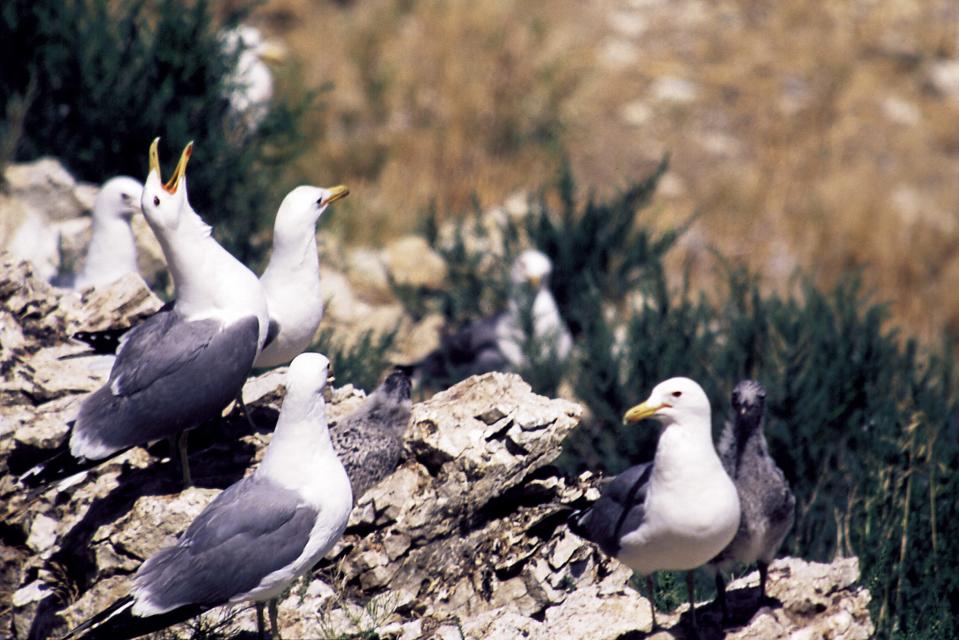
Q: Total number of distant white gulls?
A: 3